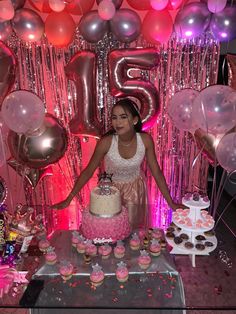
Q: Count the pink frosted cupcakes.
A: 14